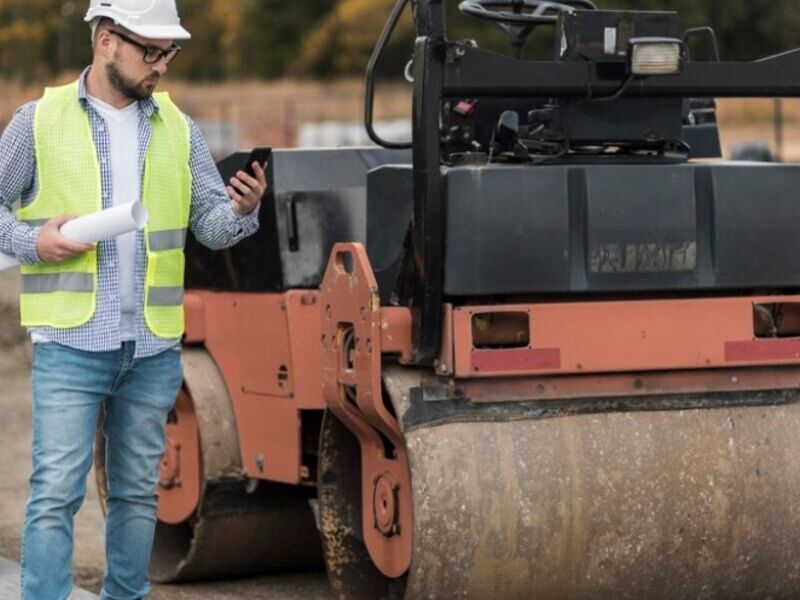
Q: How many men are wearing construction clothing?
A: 1